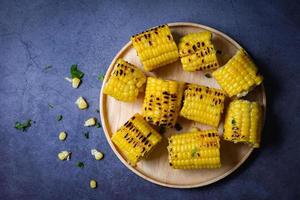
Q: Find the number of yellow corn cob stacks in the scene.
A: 9